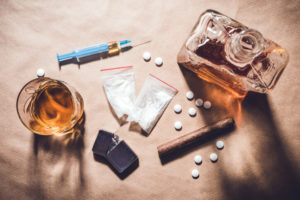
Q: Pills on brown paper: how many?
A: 13